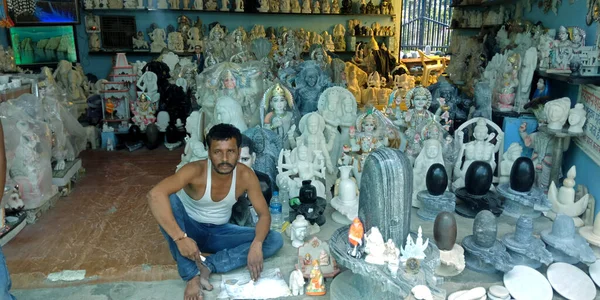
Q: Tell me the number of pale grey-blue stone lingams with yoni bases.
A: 3